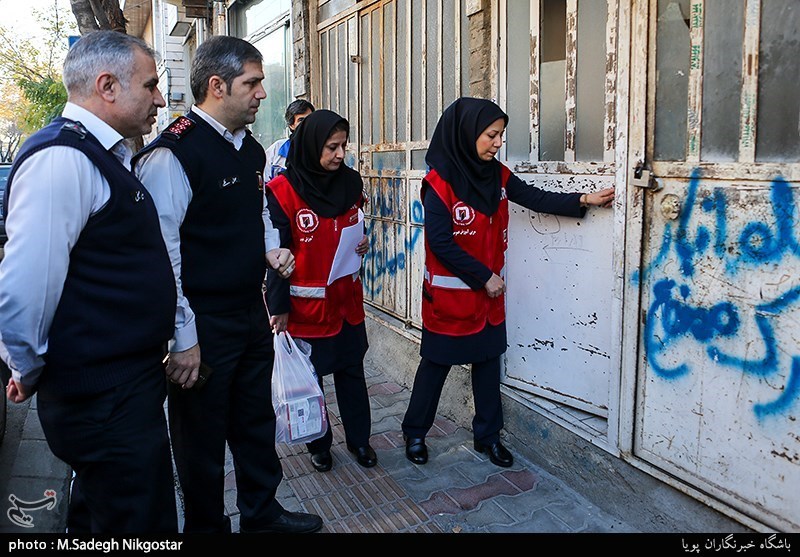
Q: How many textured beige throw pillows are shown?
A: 0